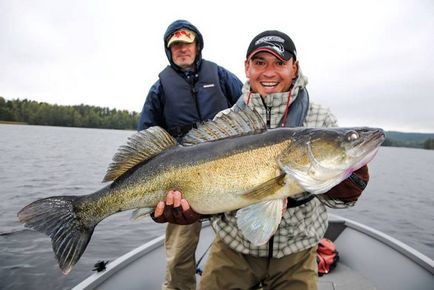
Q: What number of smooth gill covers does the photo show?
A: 1